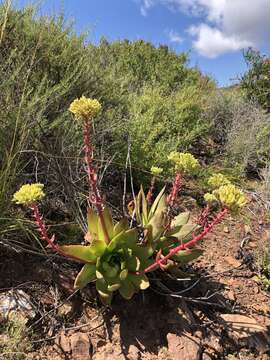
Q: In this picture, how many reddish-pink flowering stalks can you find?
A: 6